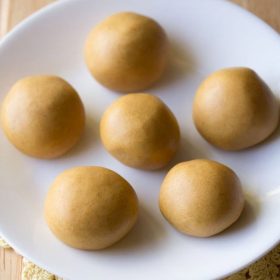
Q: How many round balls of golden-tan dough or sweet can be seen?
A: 6